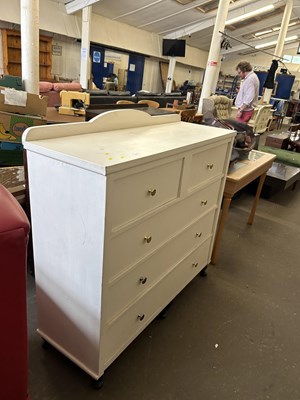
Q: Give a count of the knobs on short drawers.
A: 2